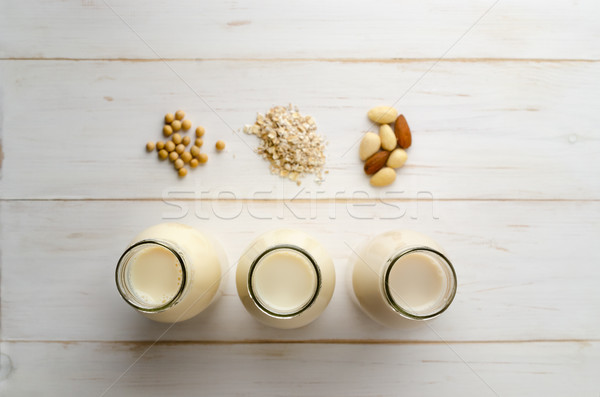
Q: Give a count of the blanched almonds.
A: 5